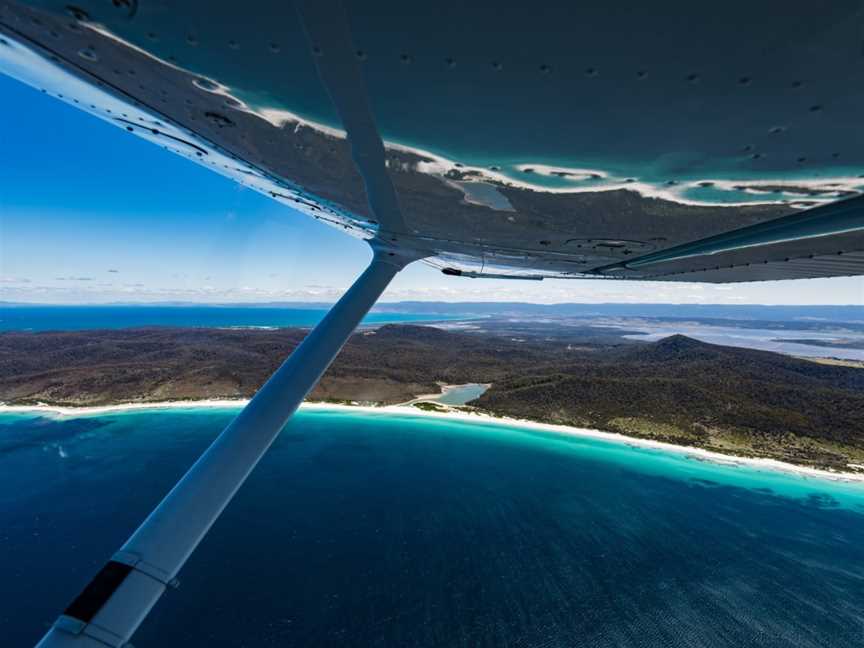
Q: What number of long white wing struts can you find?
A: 1